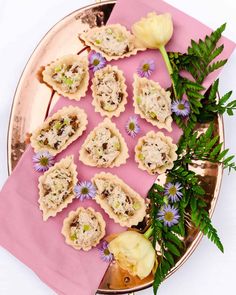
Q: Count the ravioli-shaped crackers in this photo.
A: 10